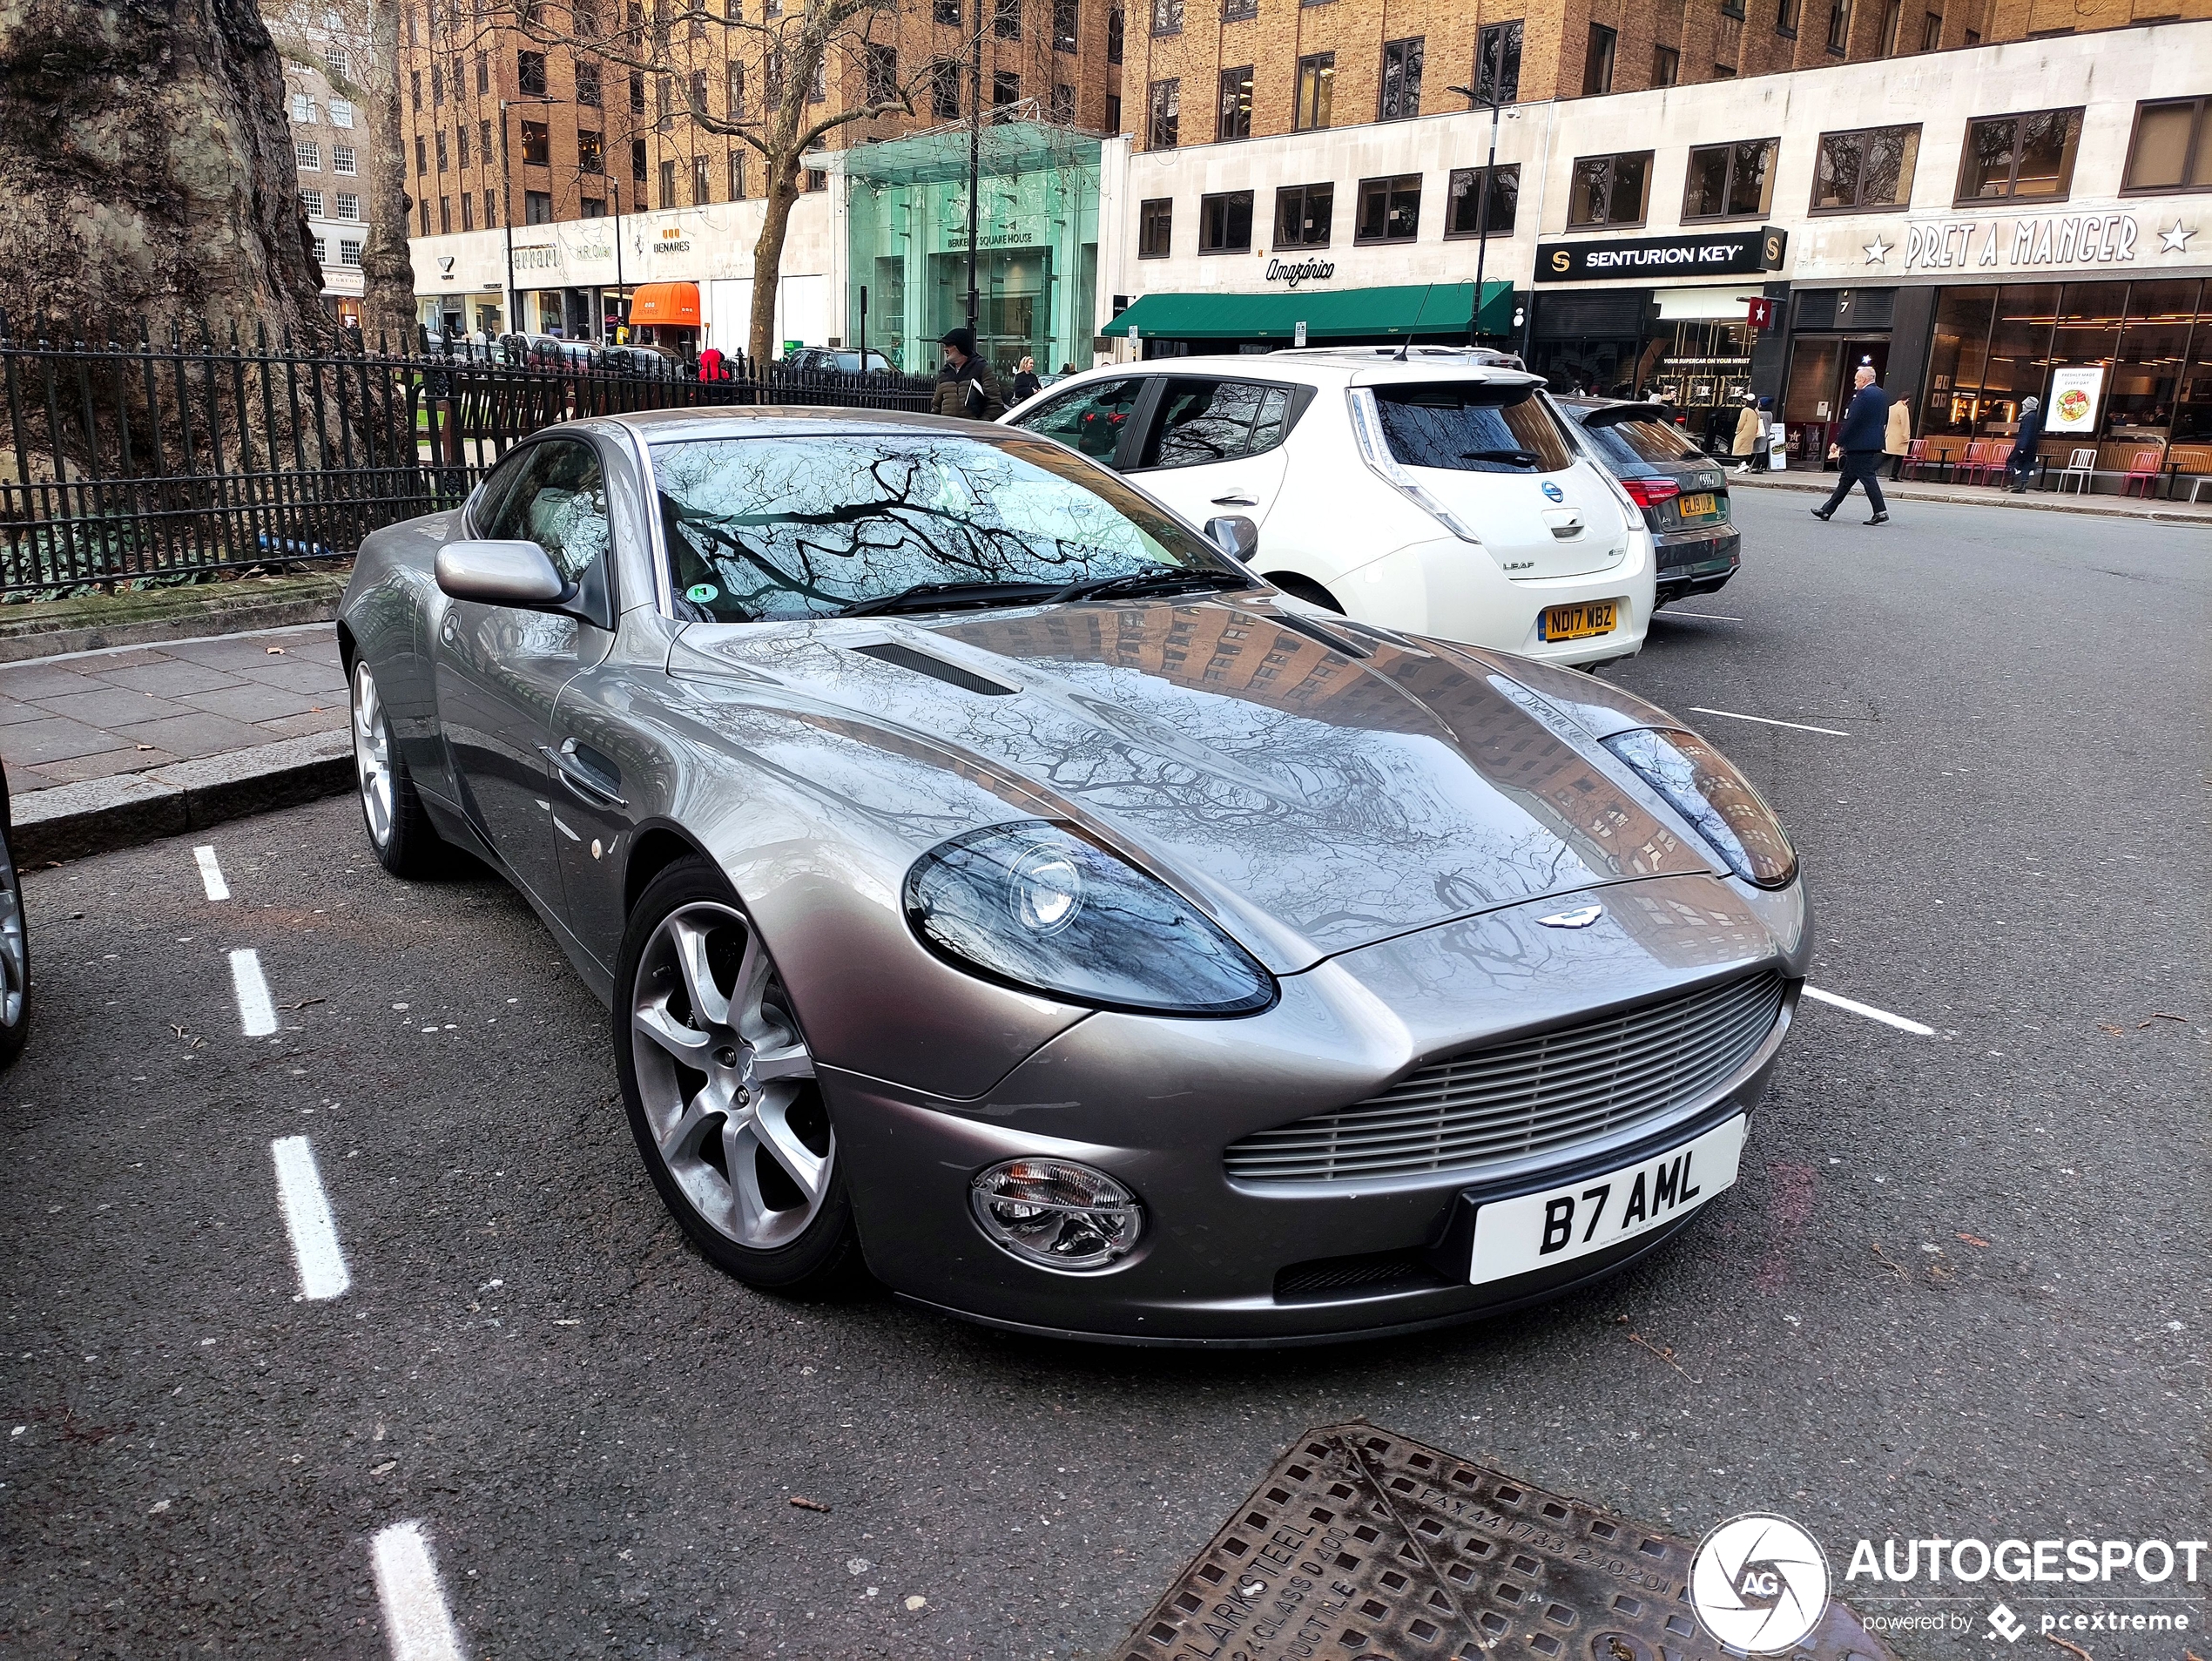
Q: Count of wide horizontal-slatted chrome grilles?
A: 1